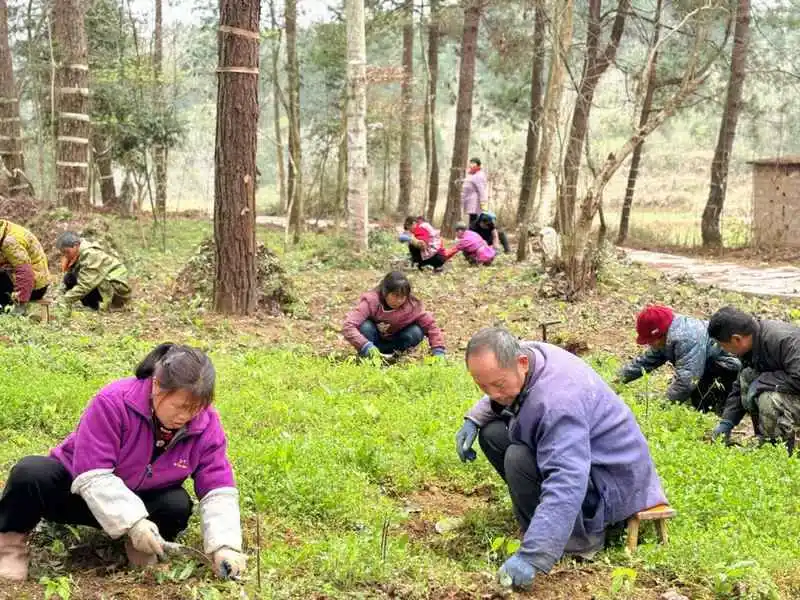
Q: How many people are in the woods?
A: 11